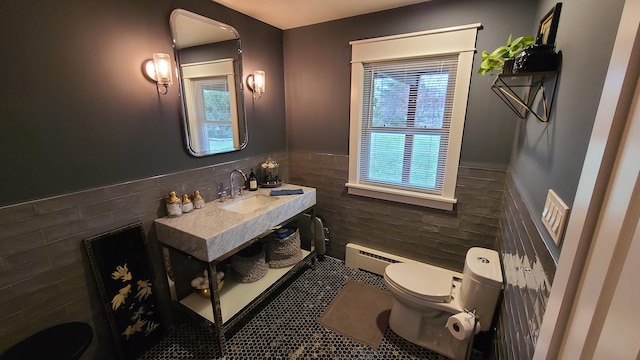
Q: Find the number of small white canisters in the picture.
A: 3